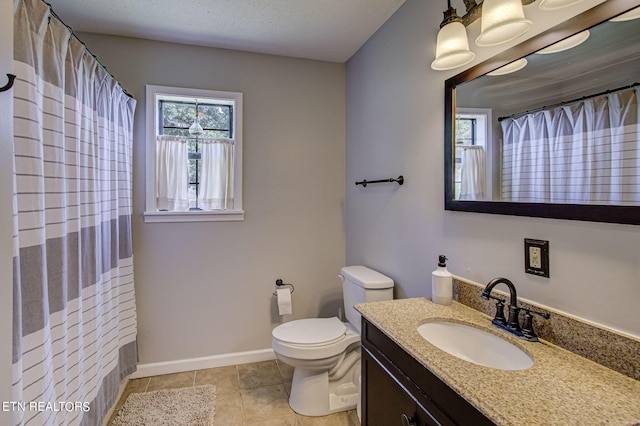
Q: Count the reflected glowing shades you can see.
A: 3